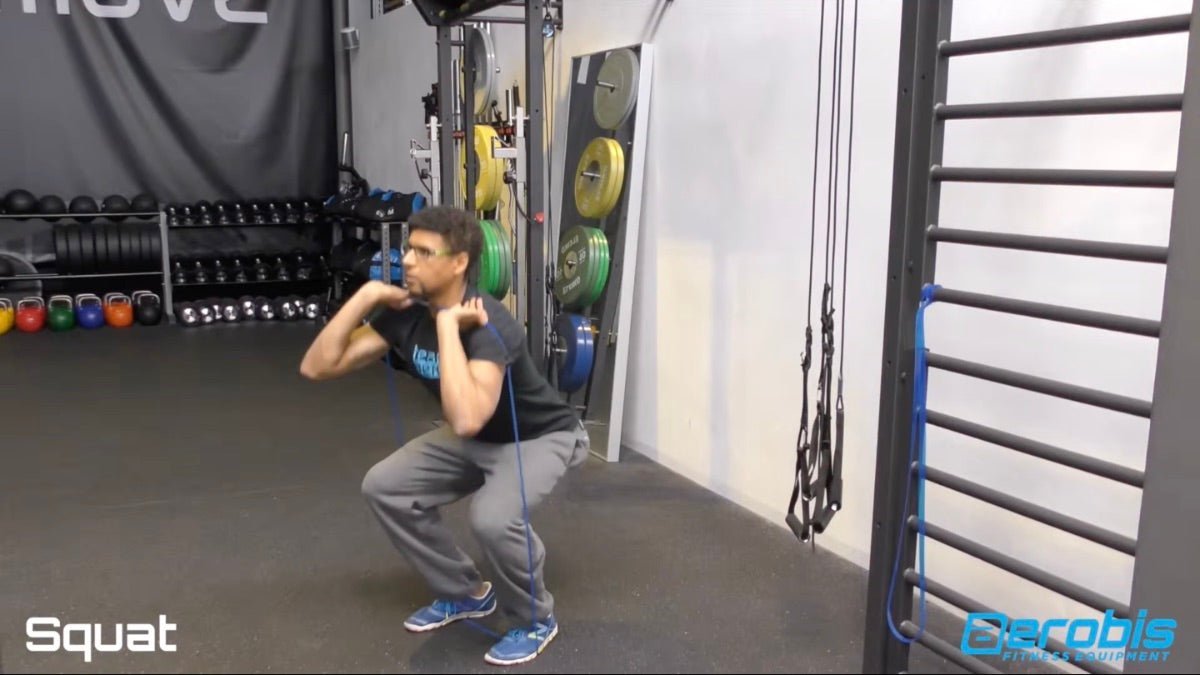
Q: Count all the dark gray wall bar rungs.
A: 11